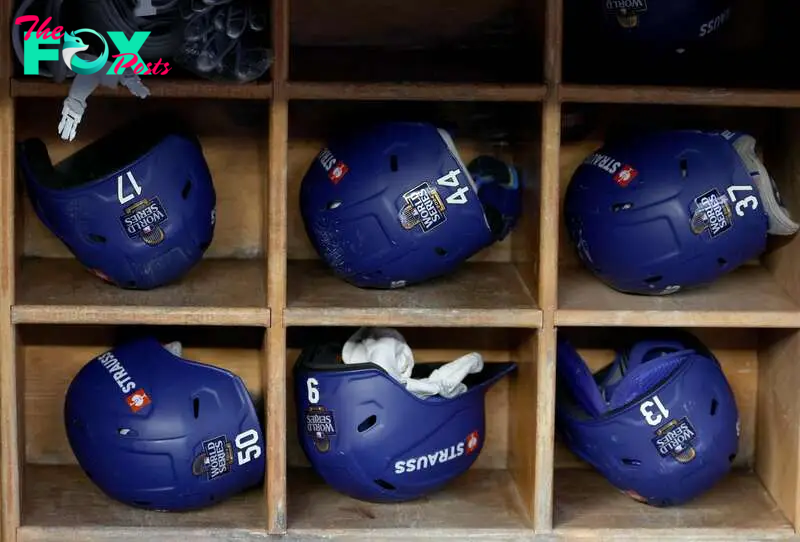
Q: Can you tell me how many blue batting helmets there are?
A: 7